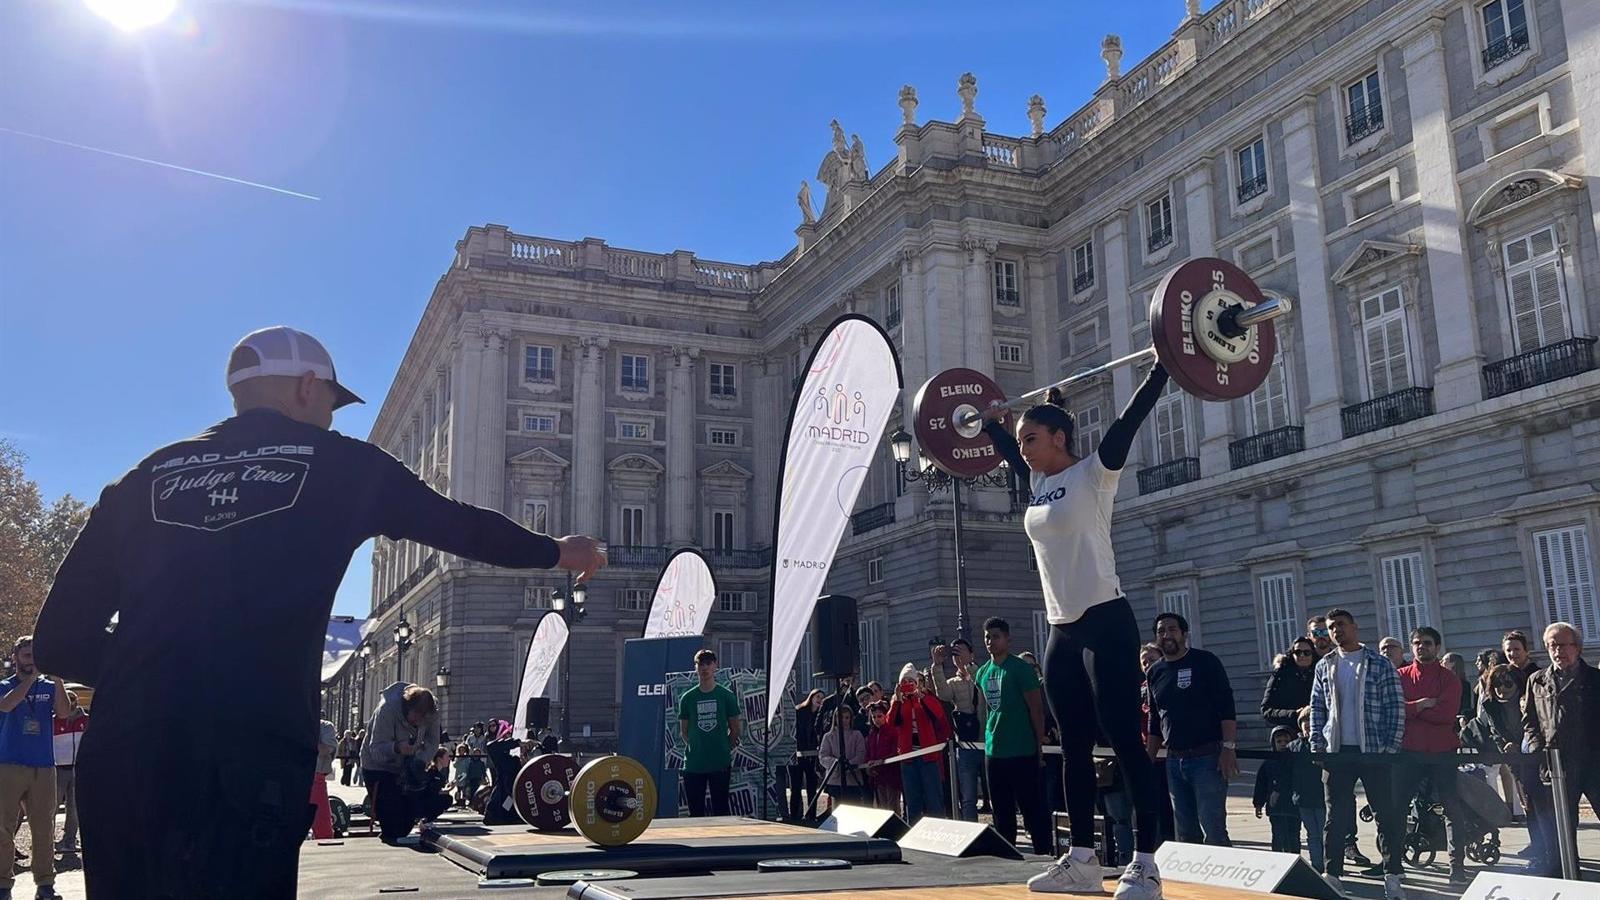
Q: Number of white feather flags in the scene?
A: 3